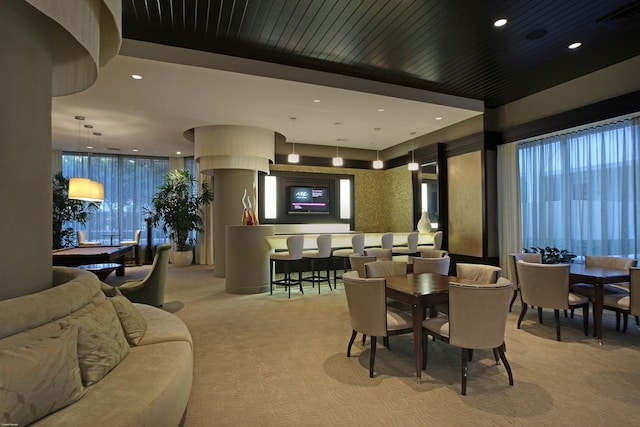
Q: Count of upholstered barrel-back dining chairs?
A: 12